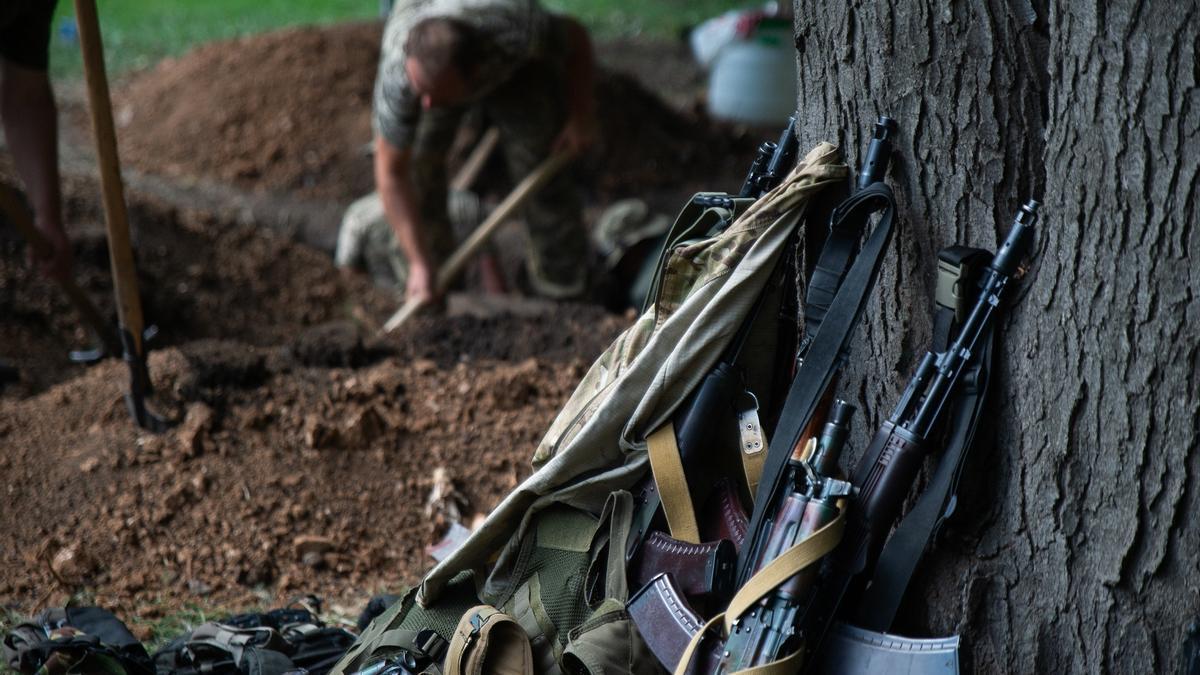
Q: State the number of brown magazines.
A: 3